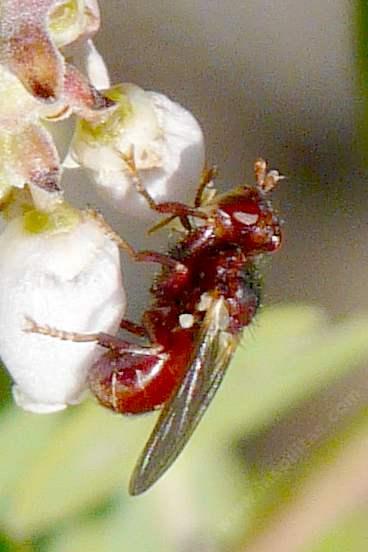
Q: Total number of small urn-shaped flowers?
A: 2